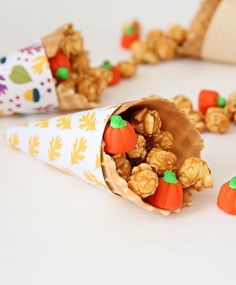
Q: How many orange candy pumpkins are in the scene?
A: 7